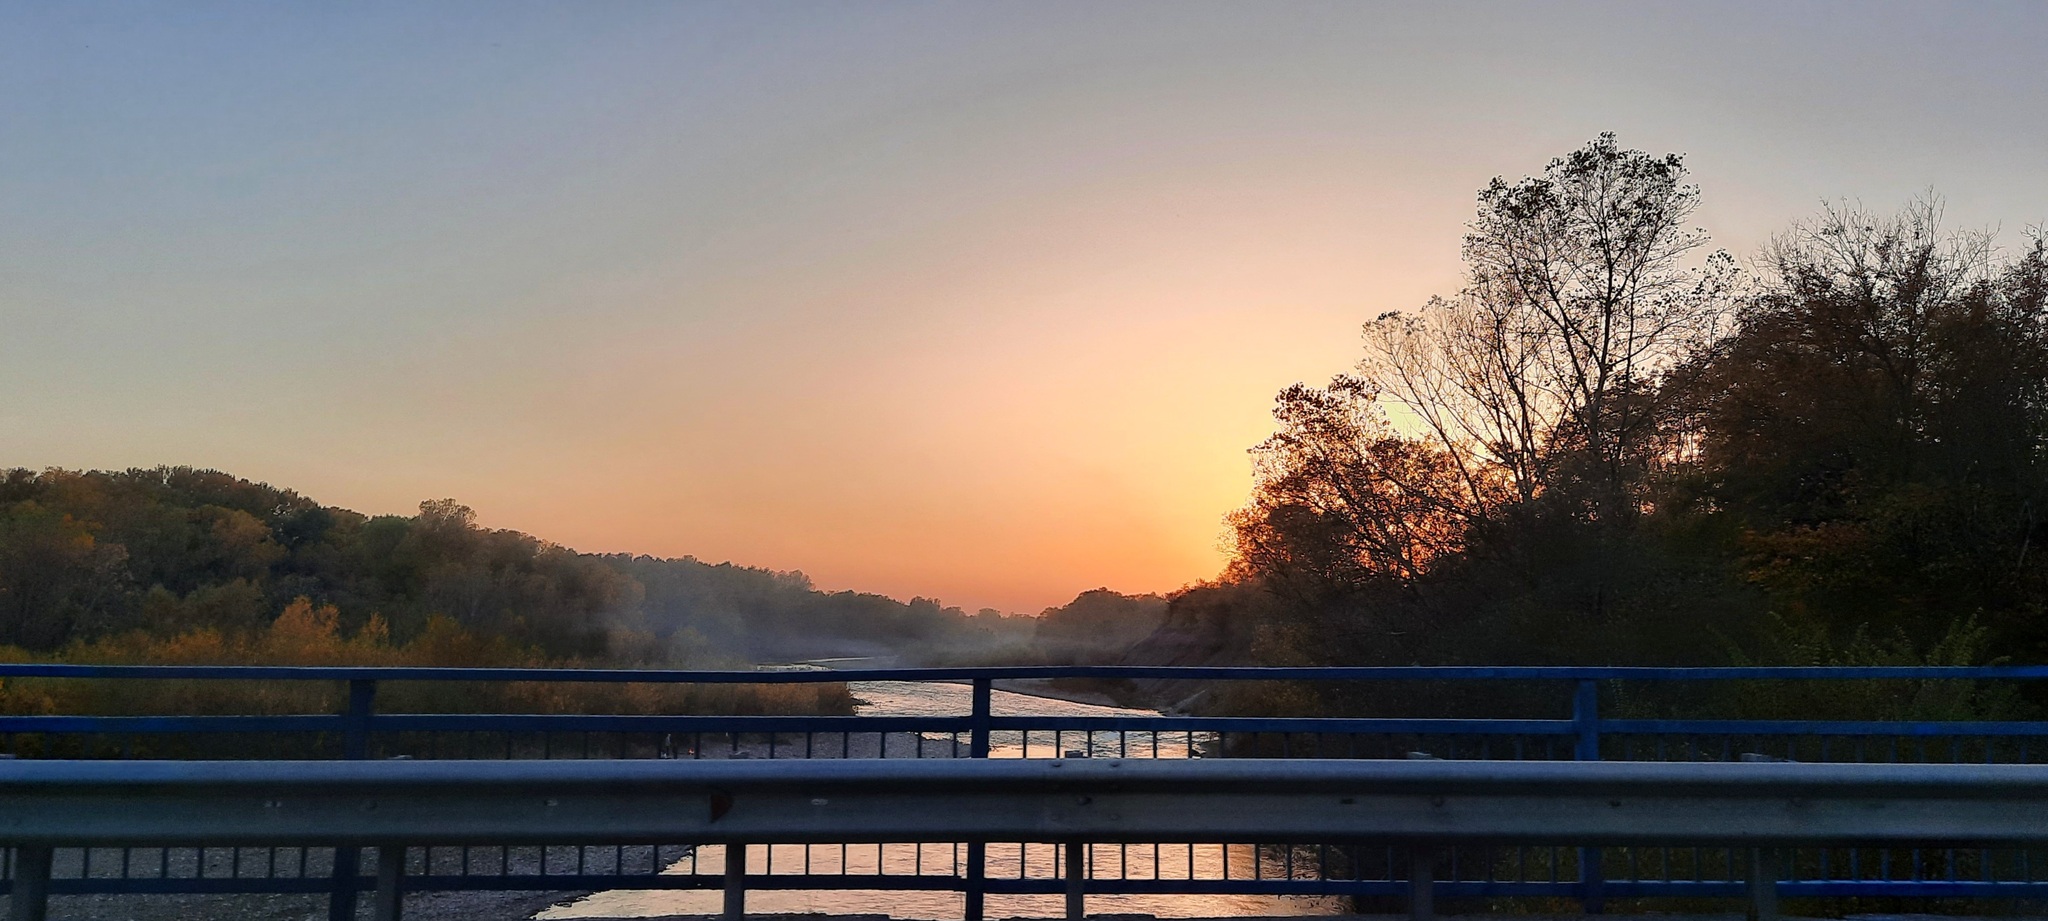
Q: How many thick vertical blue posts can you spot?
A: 3